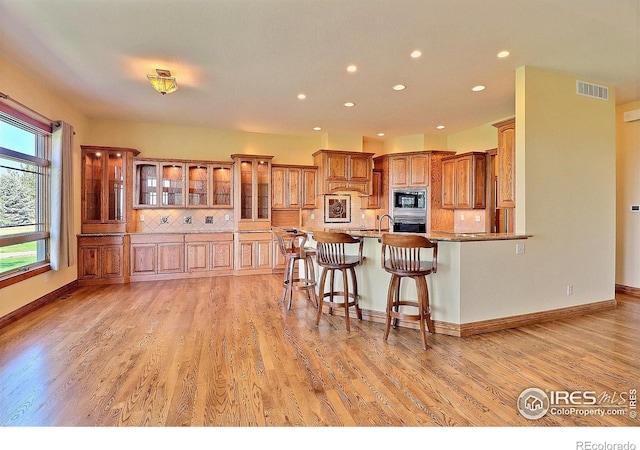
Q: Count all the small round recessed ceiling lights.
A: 10